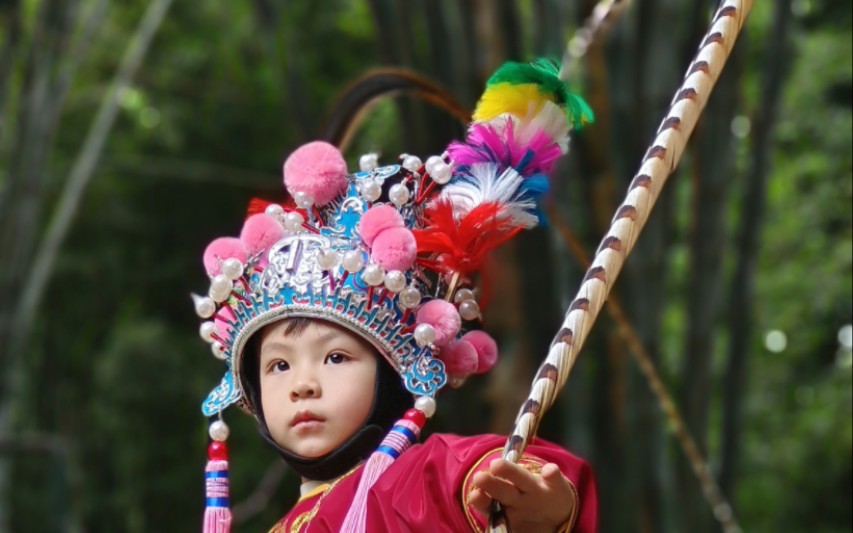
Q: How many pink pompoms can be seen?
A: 9